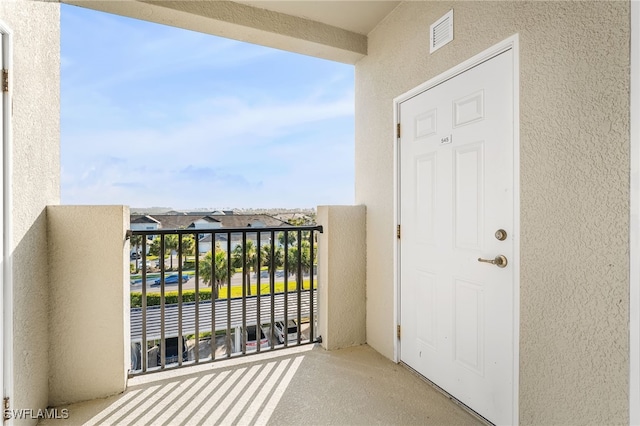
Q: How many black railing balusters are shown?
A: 12